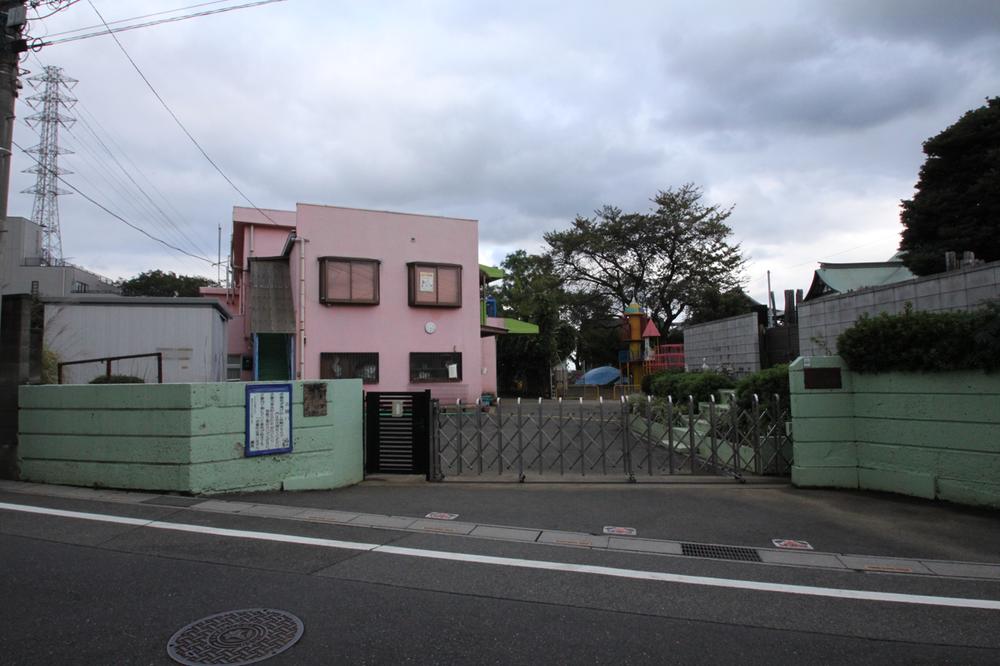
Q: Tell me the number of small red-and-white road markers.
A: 3